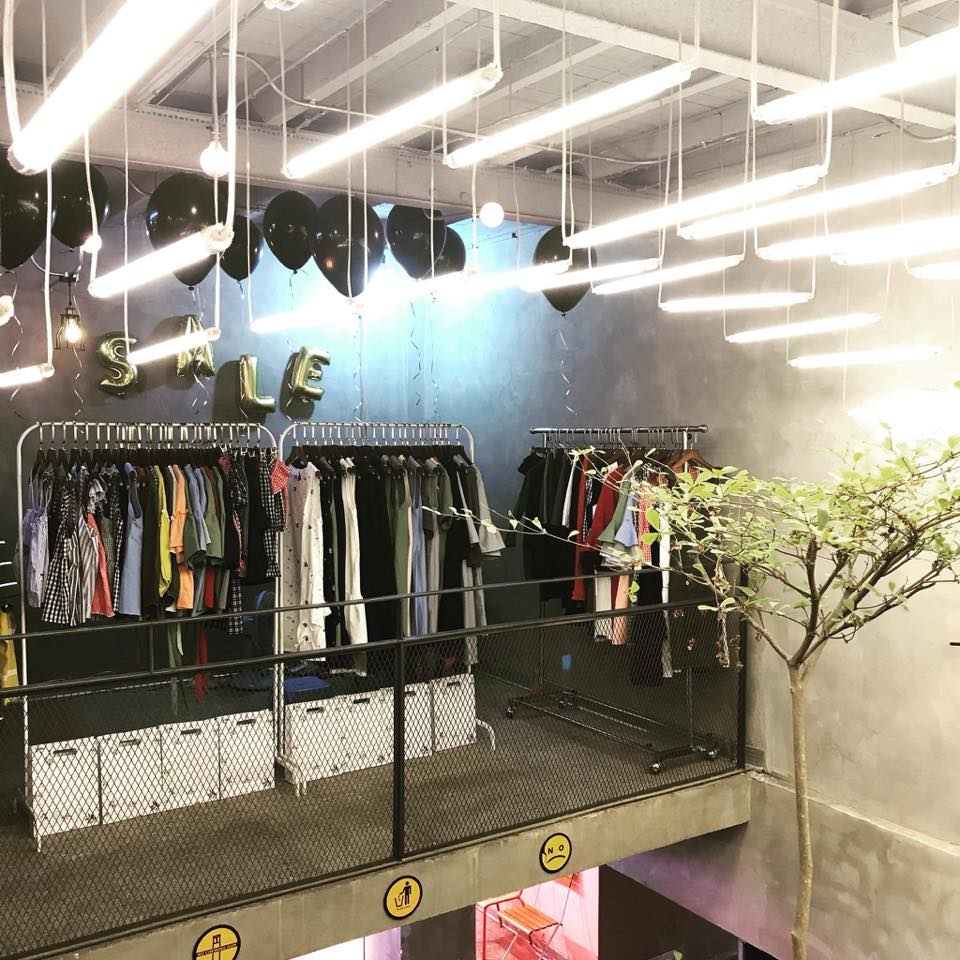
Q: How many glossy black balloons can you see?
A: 9